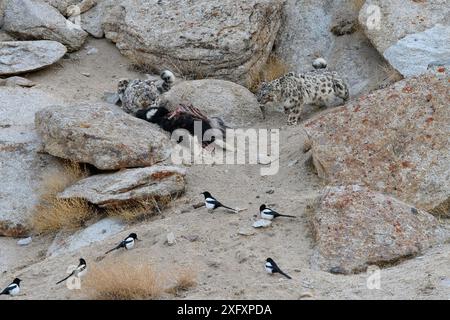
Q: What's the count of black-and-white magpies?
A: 6